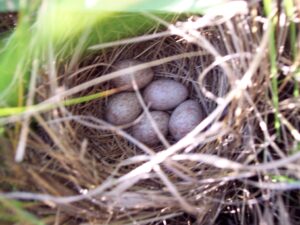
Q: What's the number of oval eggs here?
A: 5